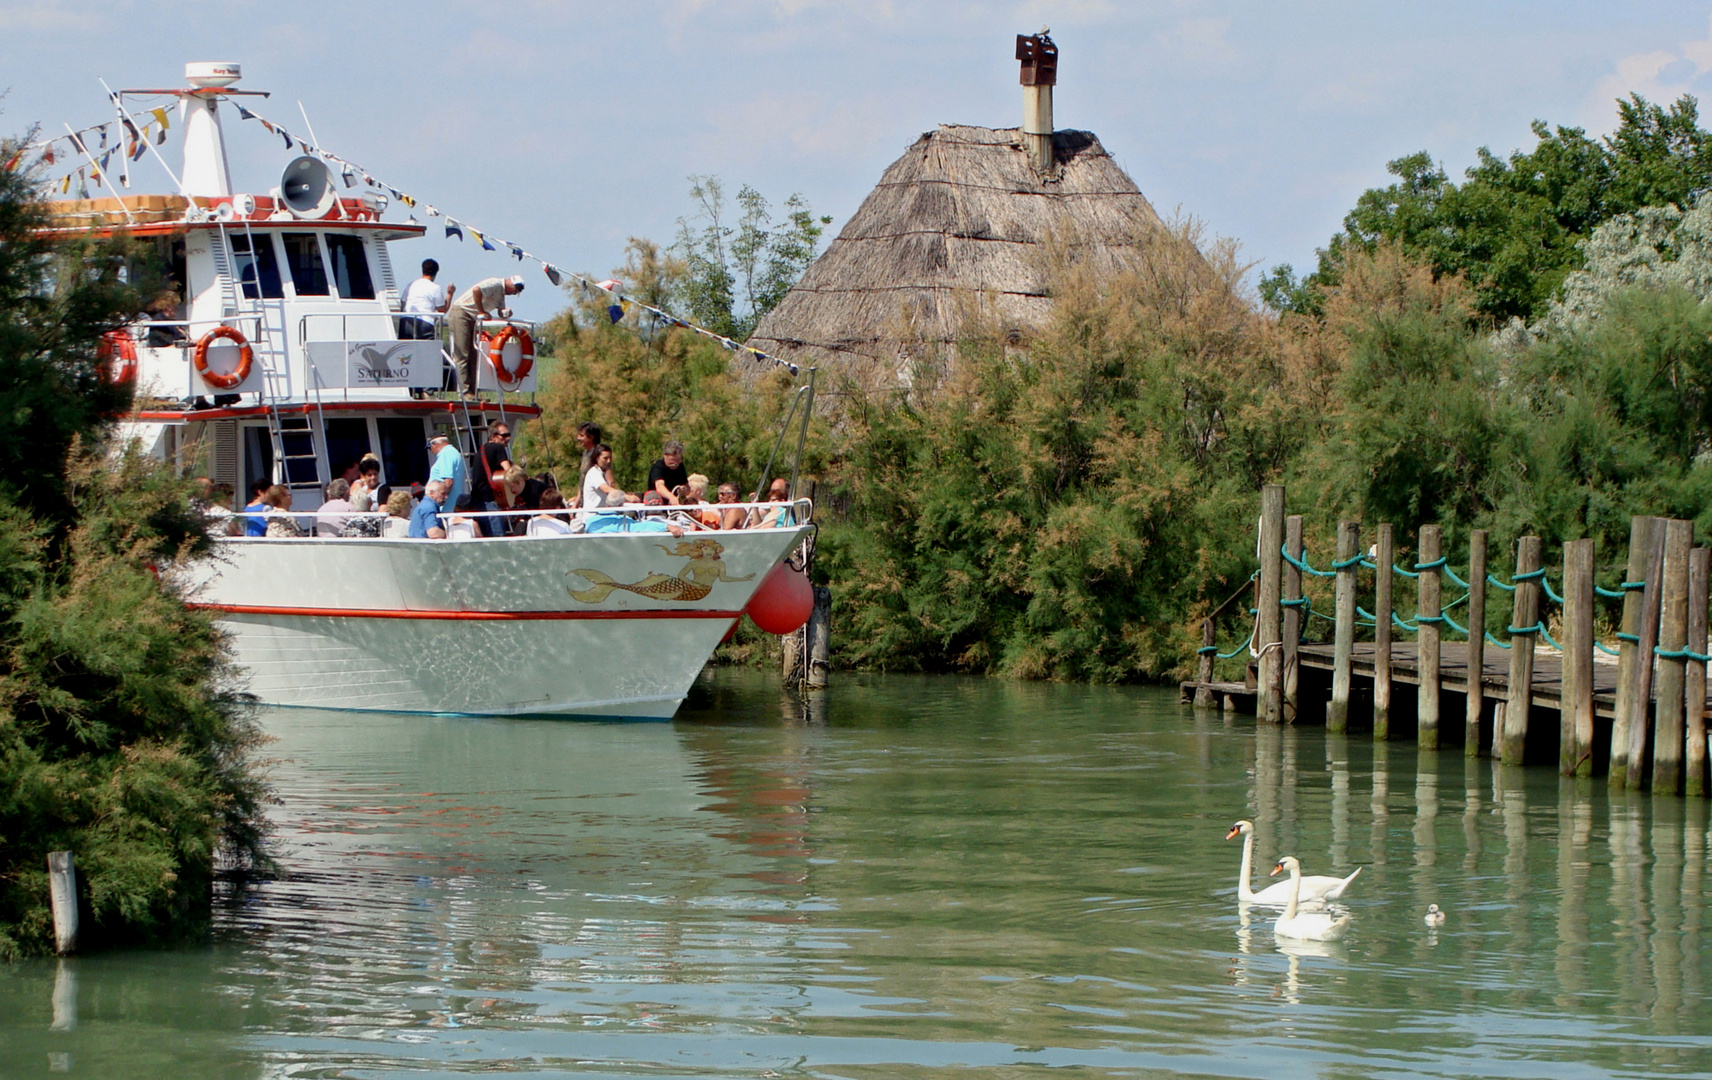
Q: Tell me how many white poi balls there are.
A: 0